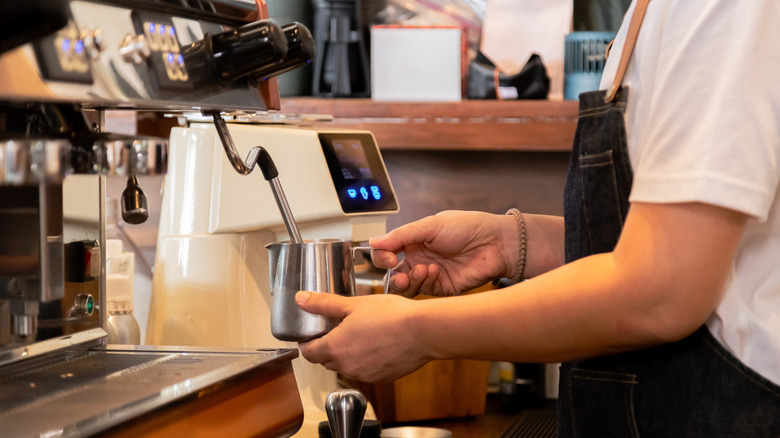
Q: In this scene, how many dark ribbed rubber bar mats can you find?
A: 1